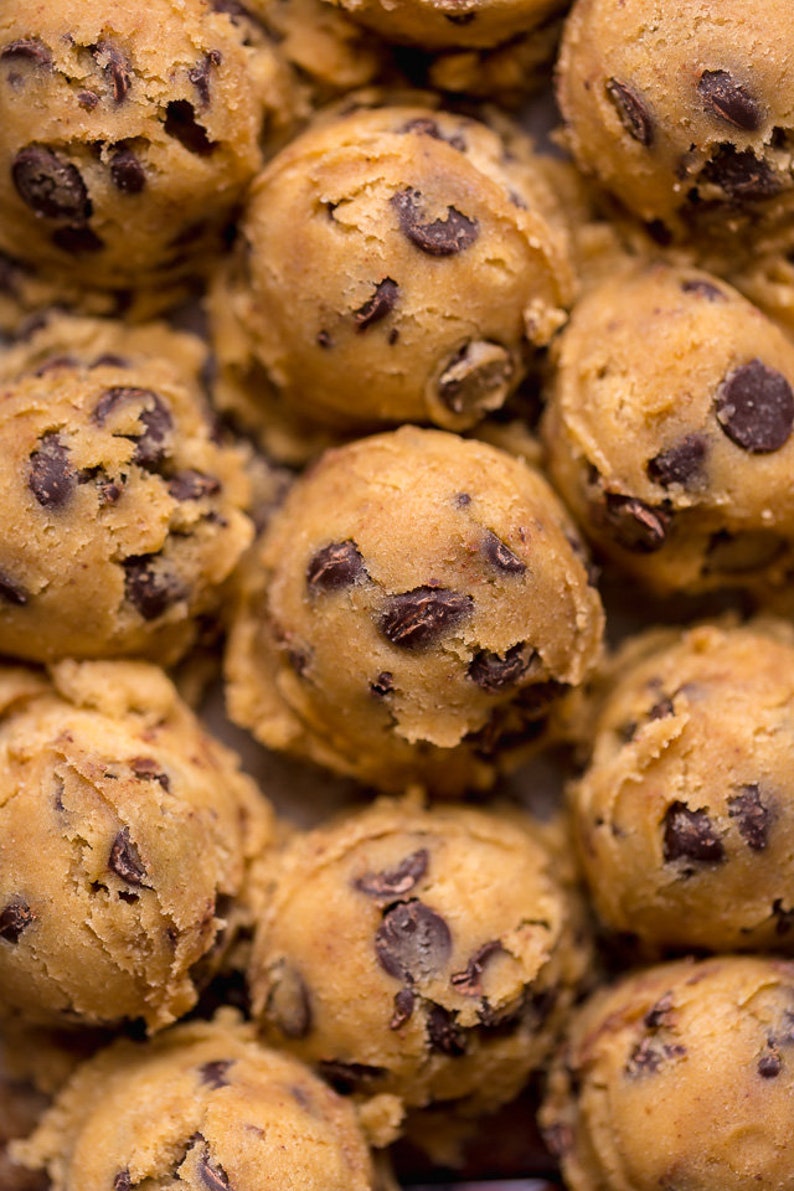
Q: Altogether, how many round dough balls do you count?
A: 12